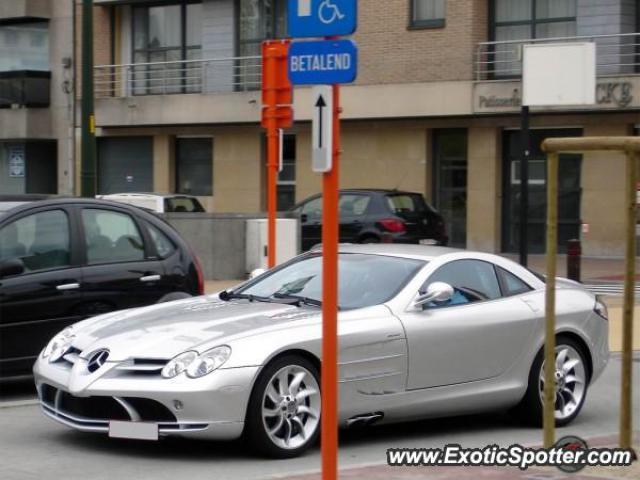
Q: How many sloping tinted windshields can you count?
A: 1